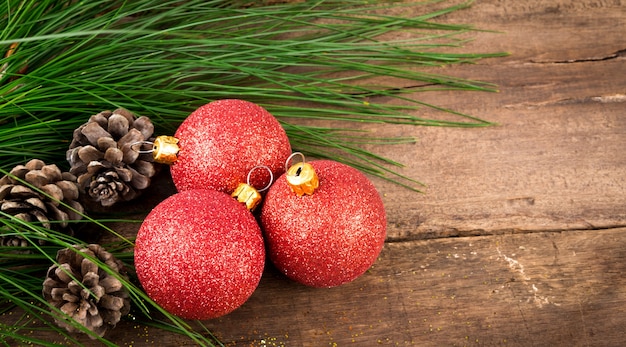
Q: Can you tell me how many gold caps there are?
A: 3